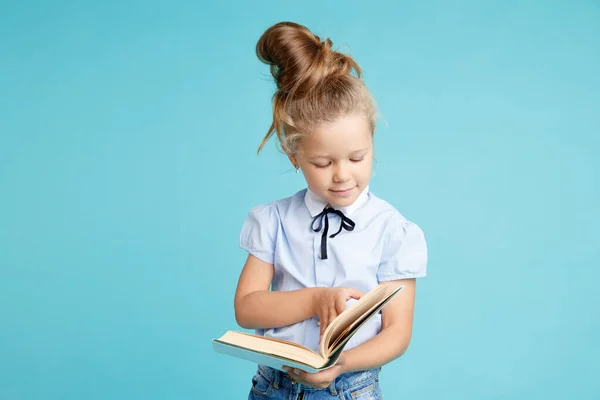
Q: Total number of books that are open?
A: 1